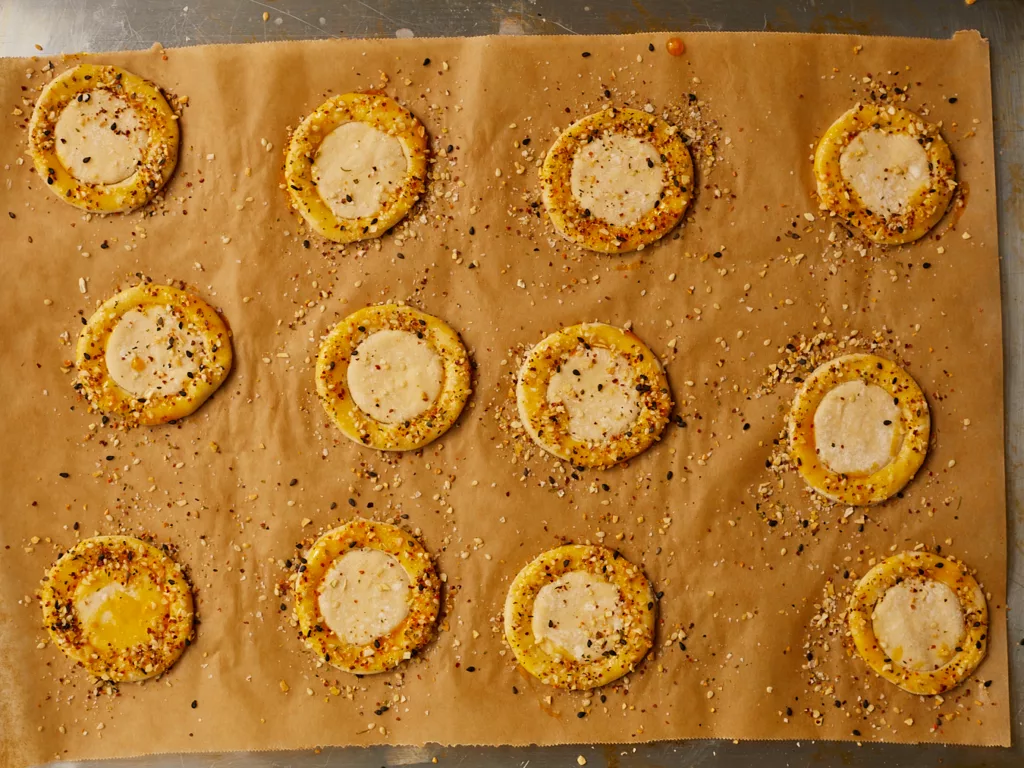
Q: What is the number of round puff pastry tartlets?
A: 12